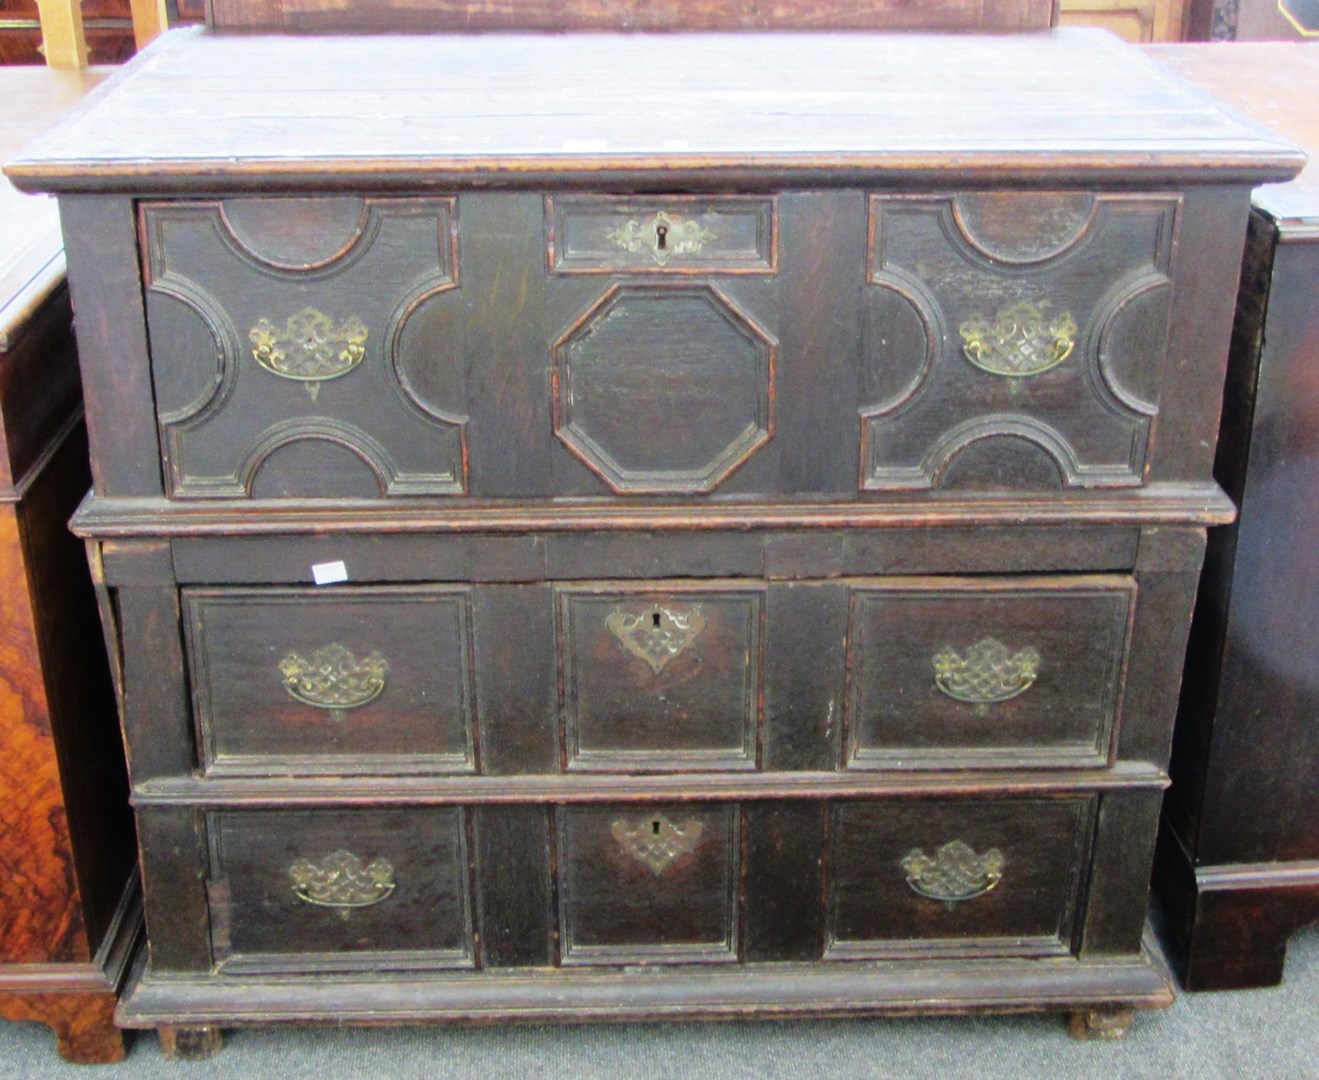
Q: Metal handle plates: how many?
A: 6